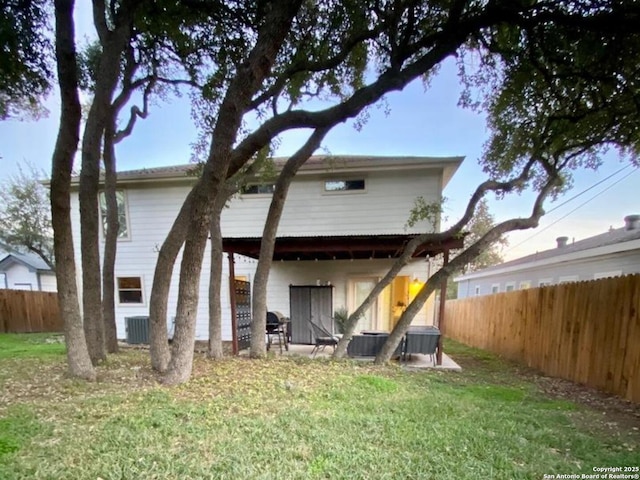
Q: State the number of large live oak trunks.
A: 9